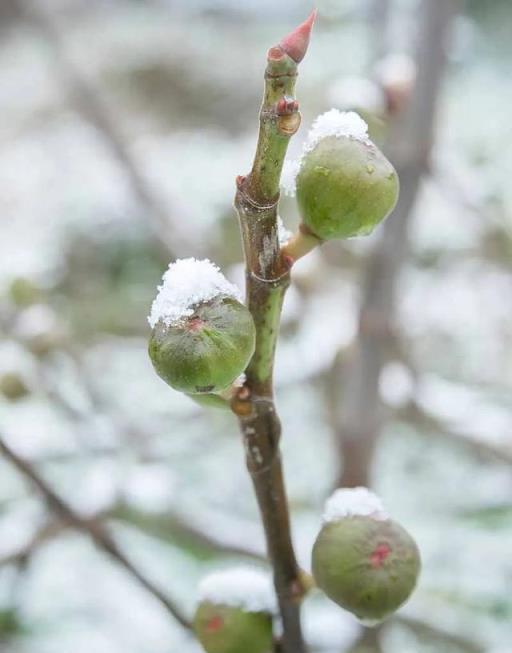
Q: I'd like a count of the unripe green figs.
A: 4